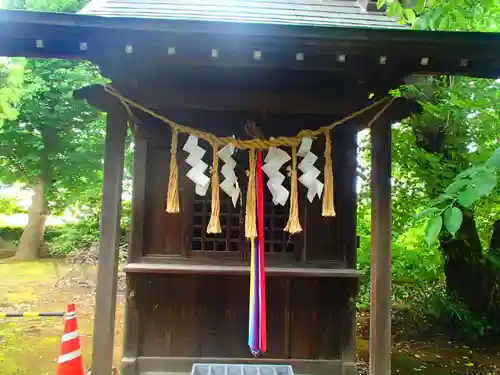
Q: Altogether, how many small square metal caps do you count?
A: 11